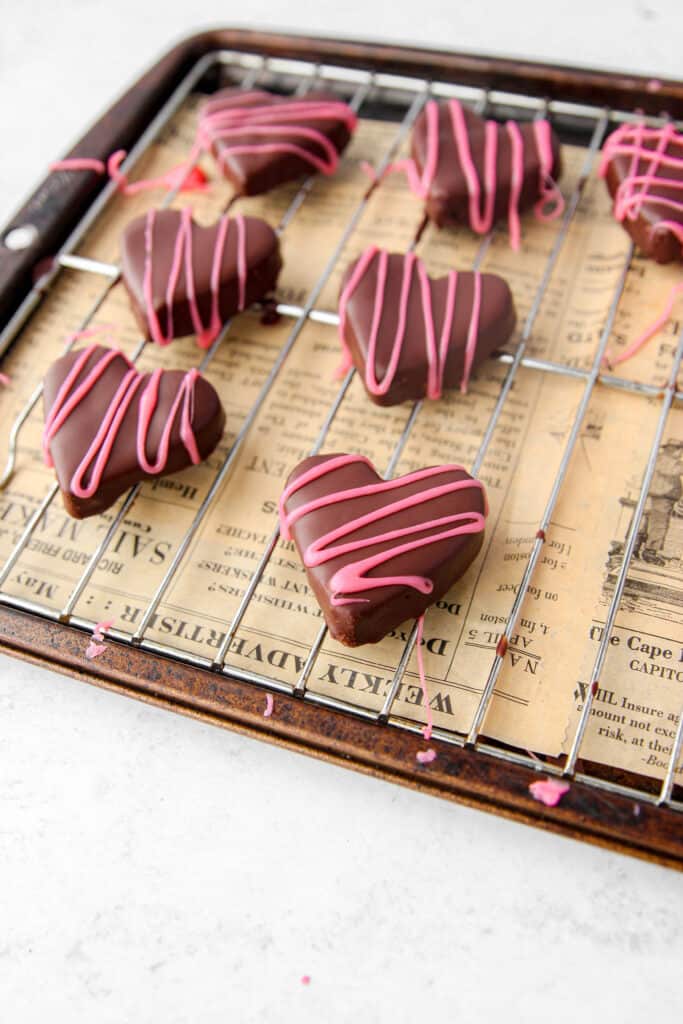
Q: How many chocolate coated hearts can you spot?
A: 7